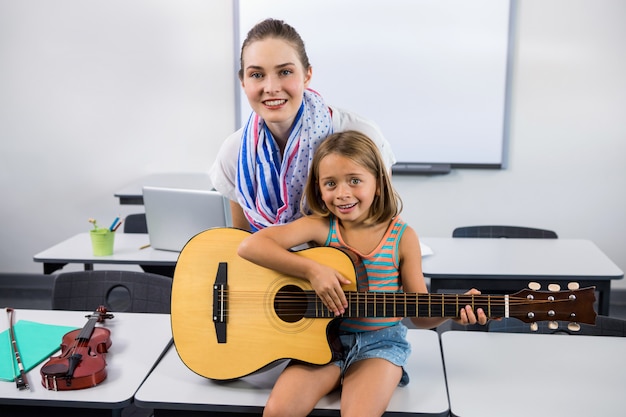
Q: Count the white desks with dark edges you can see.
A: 6